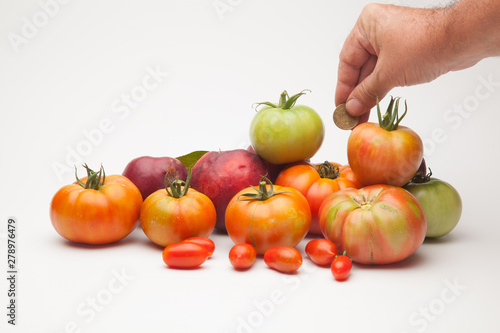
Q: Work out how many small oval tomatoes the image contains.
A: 6